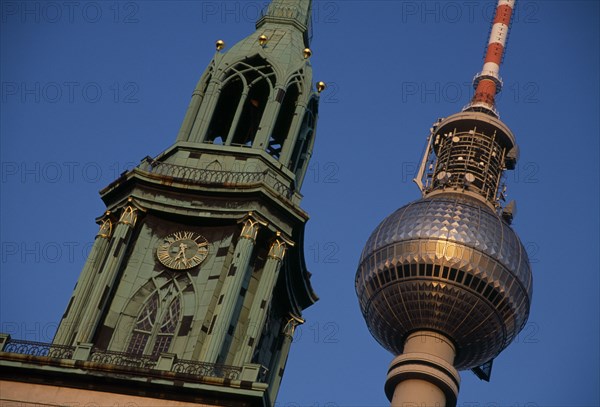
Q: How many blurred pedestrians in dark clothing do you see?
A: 0